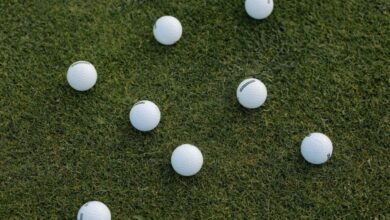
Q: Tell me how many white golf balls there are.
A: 8